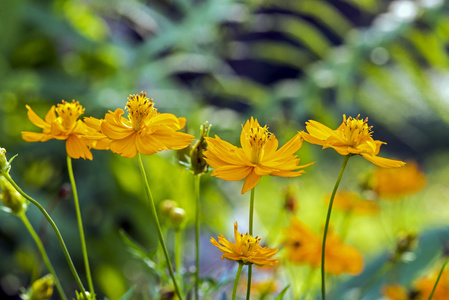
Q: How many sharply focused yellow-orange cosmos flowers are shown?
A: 5